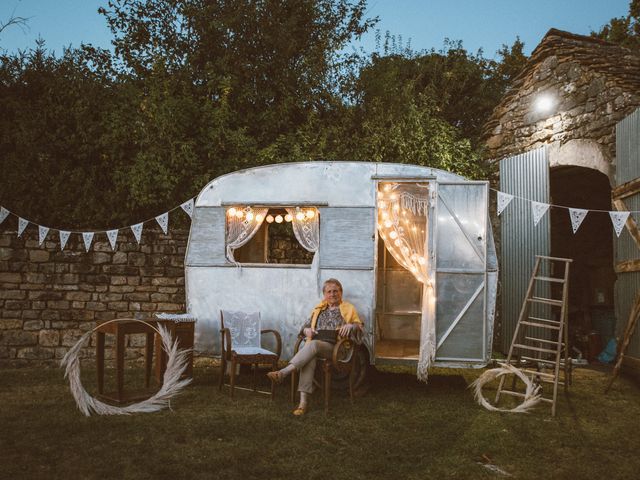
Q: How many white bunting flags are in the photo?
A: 13